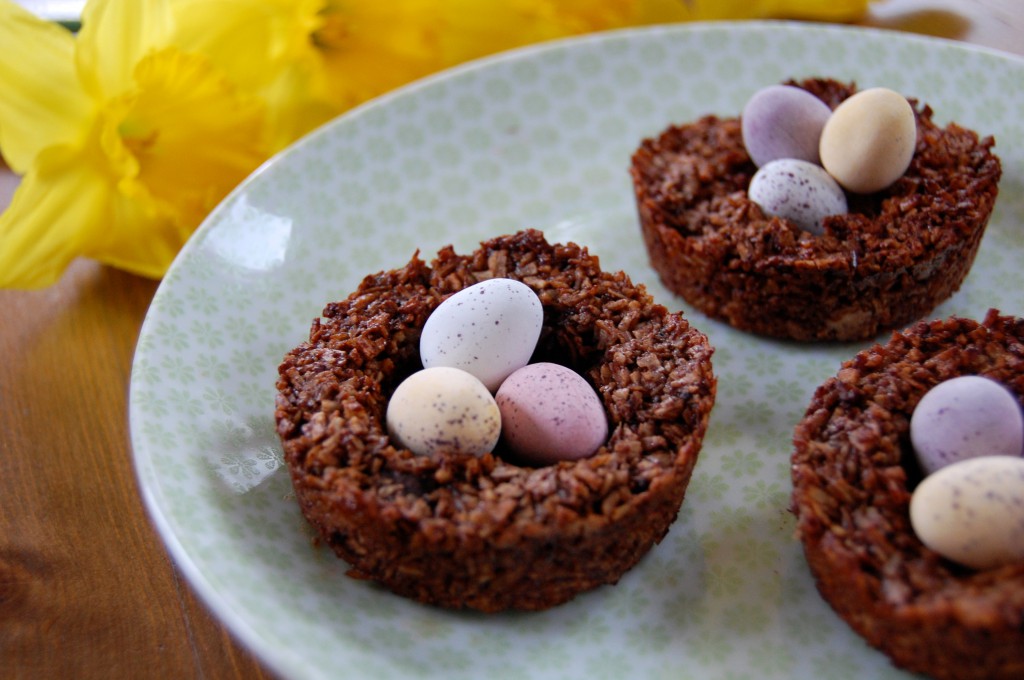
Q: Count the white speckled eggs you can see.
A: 2